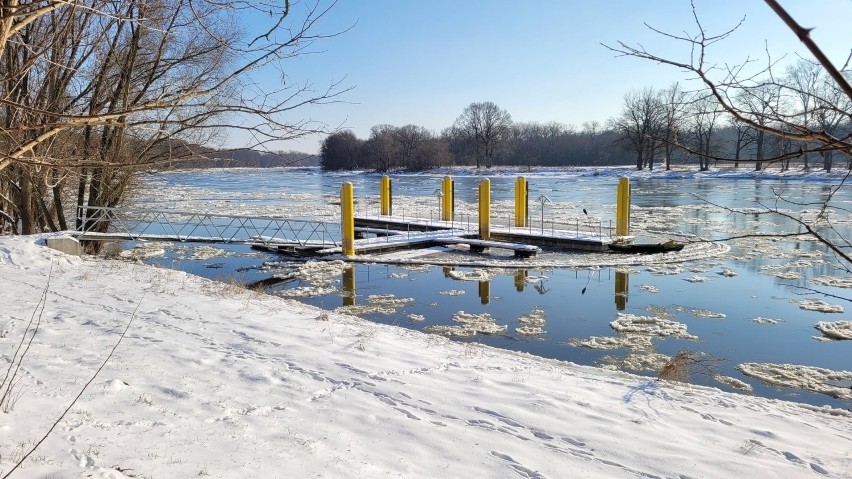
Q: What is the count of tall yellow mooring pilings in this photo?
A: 6